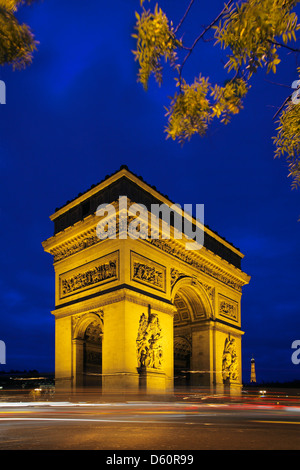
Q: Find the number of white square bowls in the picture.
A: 0